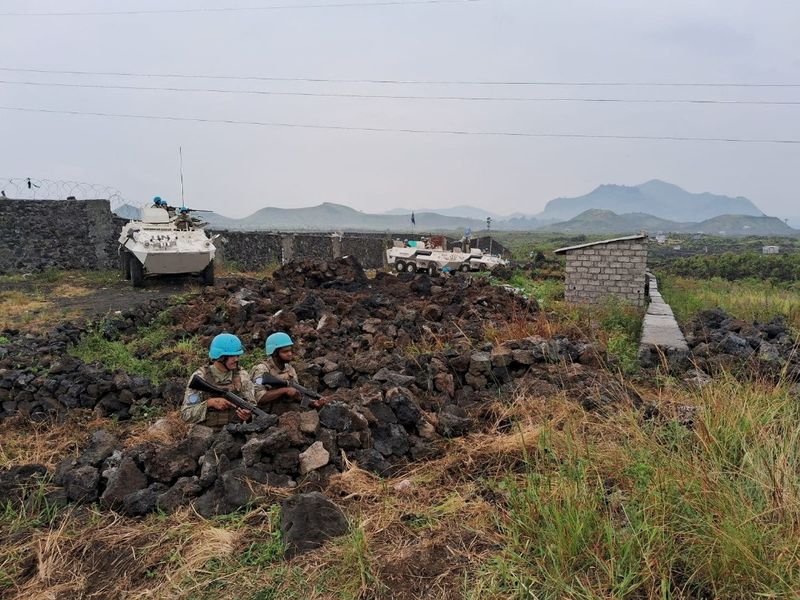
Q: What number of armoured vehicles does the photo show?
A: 3